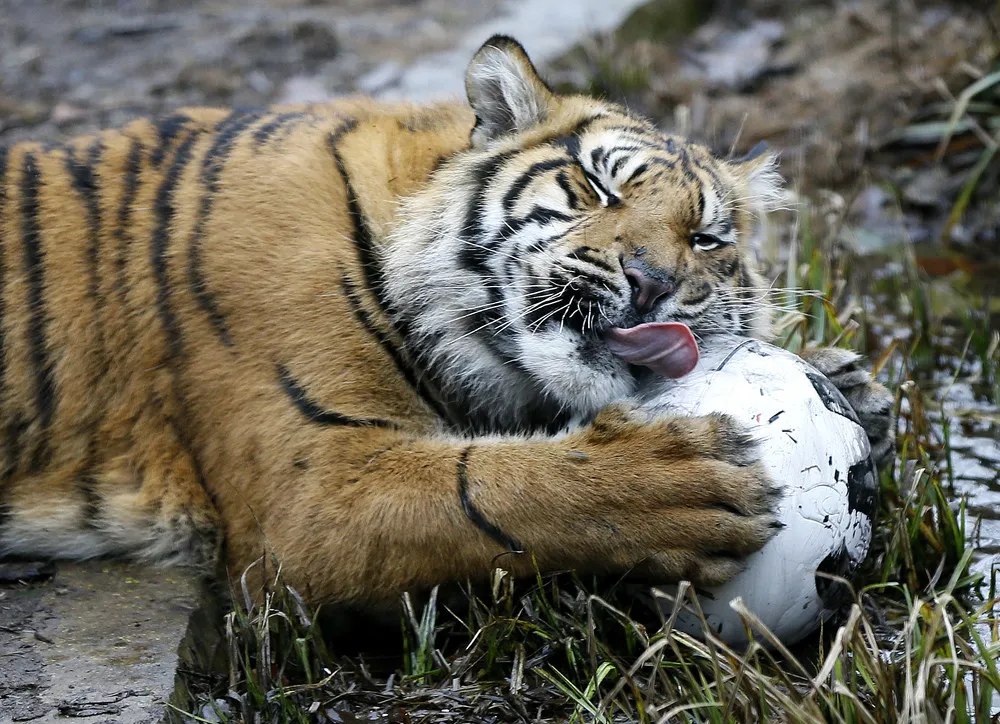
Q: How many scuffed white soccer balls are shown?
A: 1